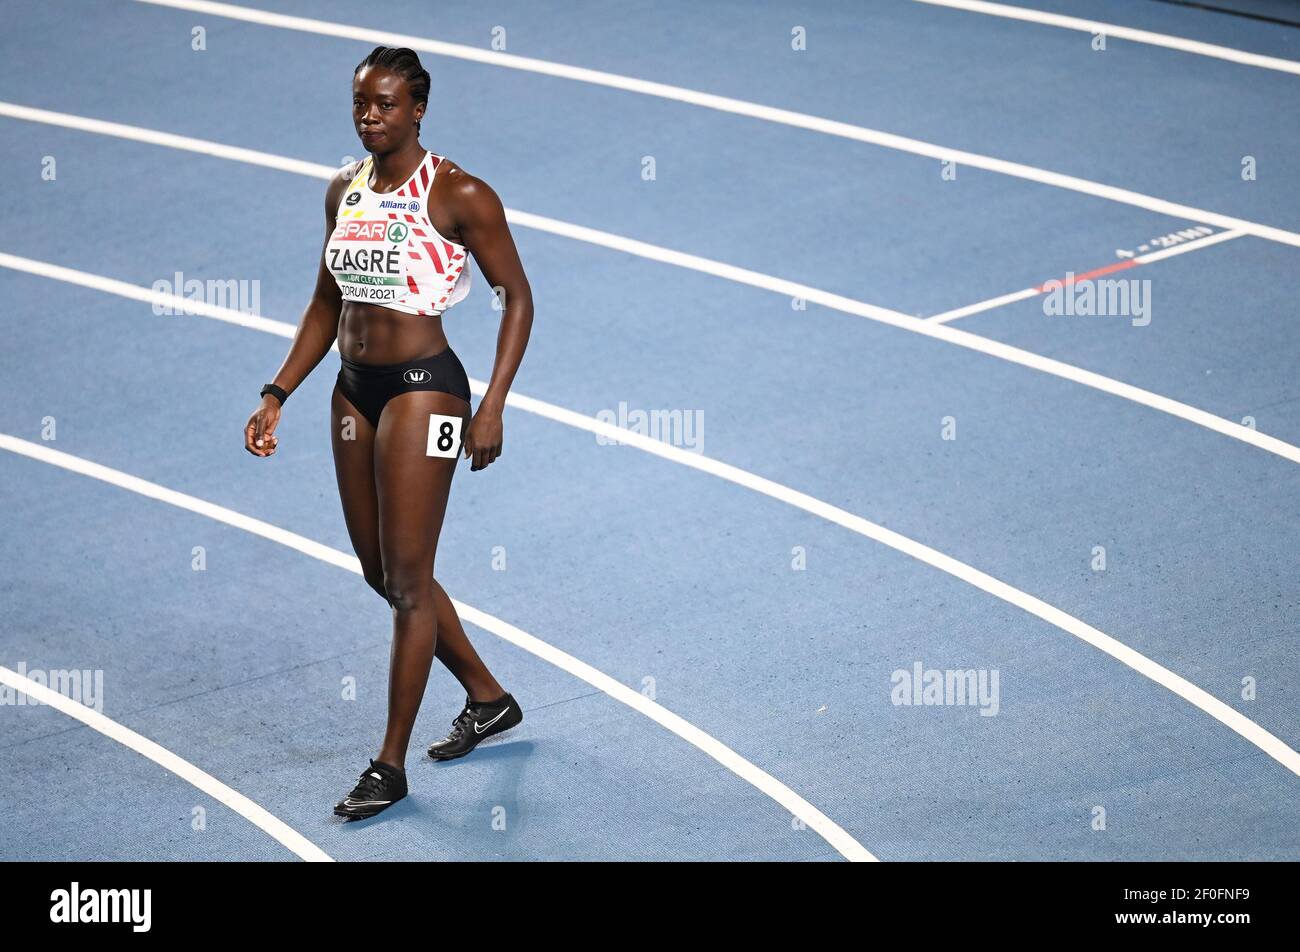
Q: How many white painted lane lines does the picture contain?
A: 6